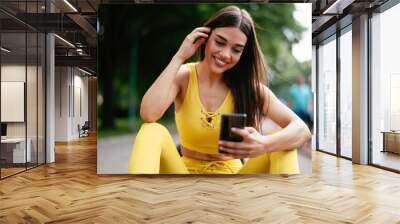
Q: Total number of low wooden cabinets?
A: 1